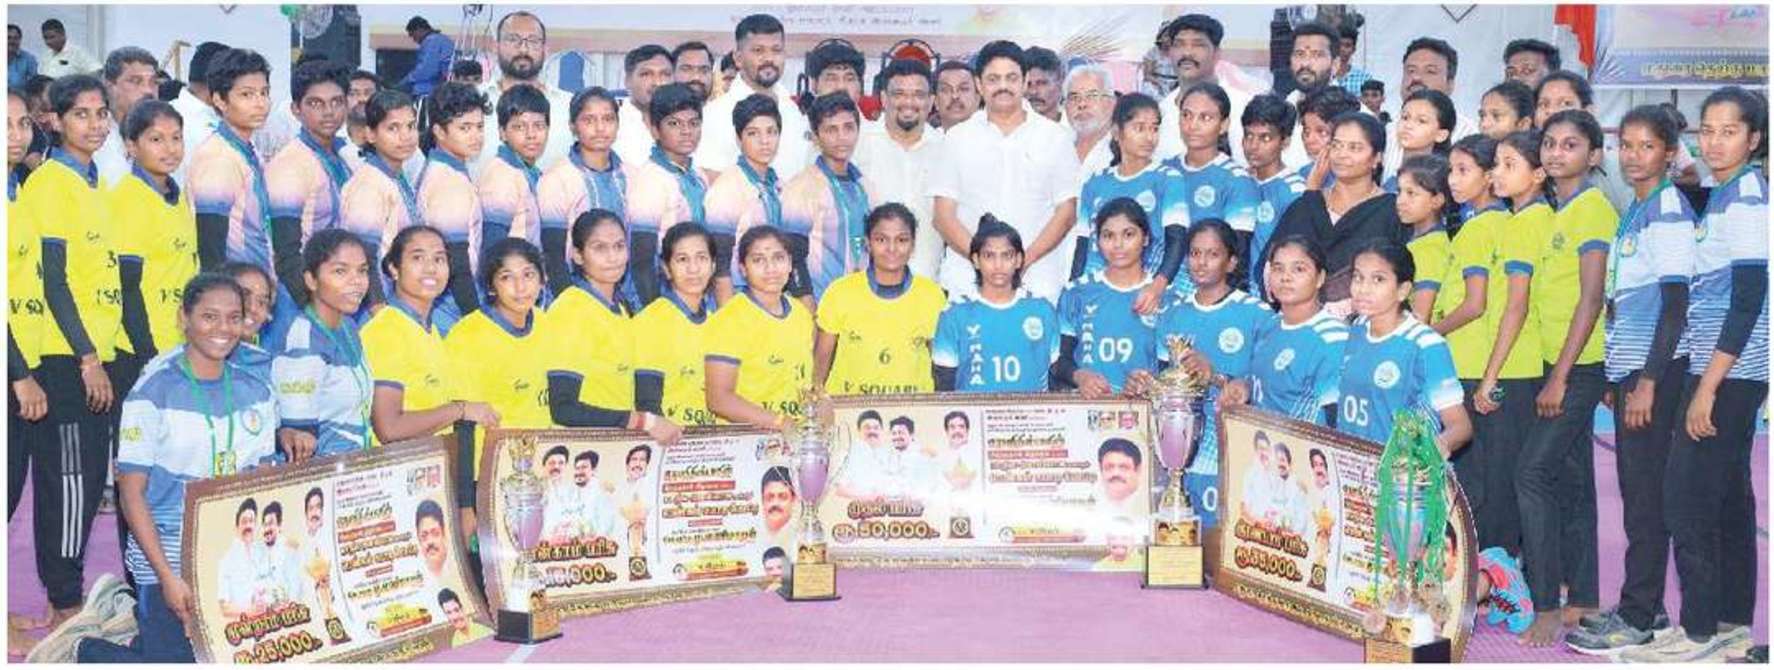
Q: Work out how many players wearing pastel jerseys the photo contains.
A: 9